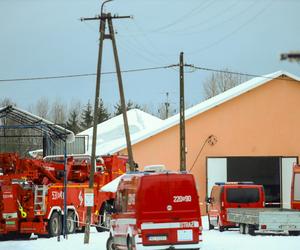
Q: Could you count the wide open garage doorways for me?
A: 1